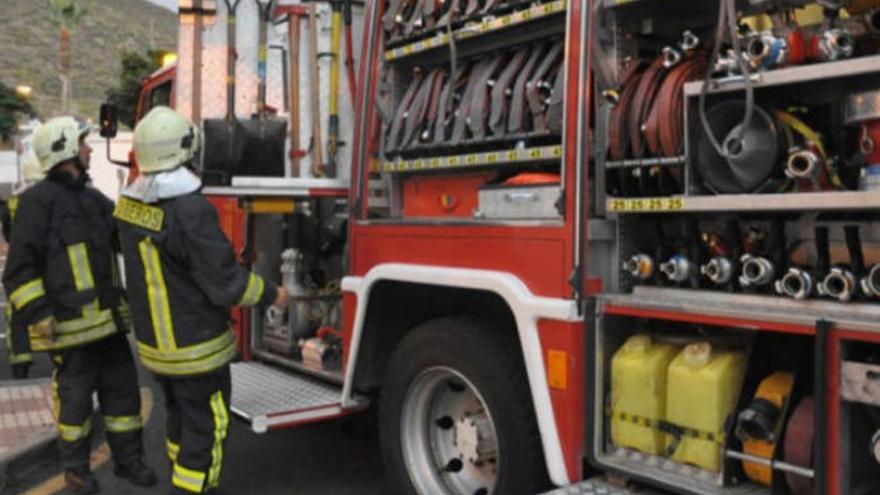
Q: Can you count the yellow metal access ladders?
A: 0